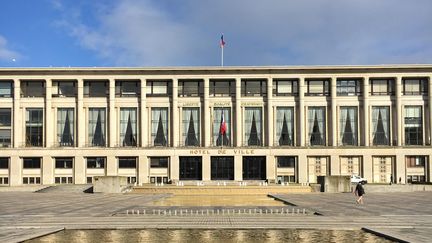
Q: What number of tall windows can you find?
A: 13